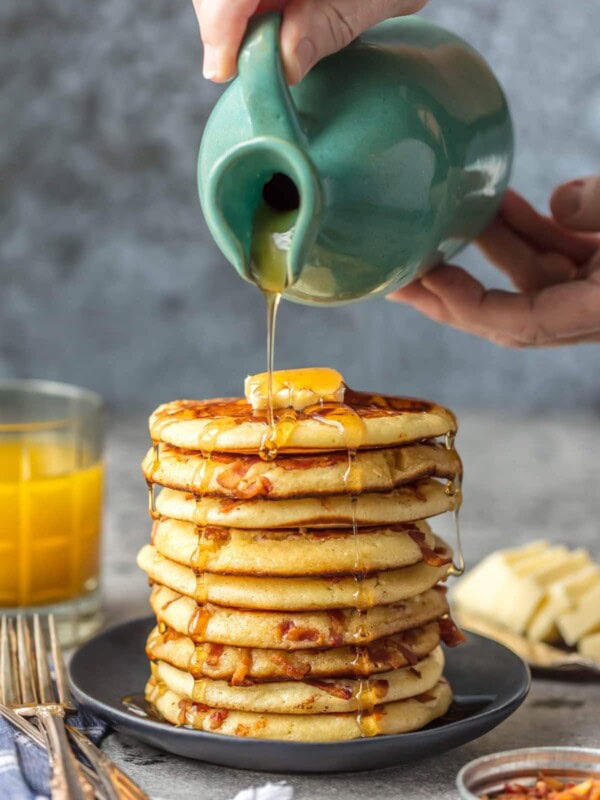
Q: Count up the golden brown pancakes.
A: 9